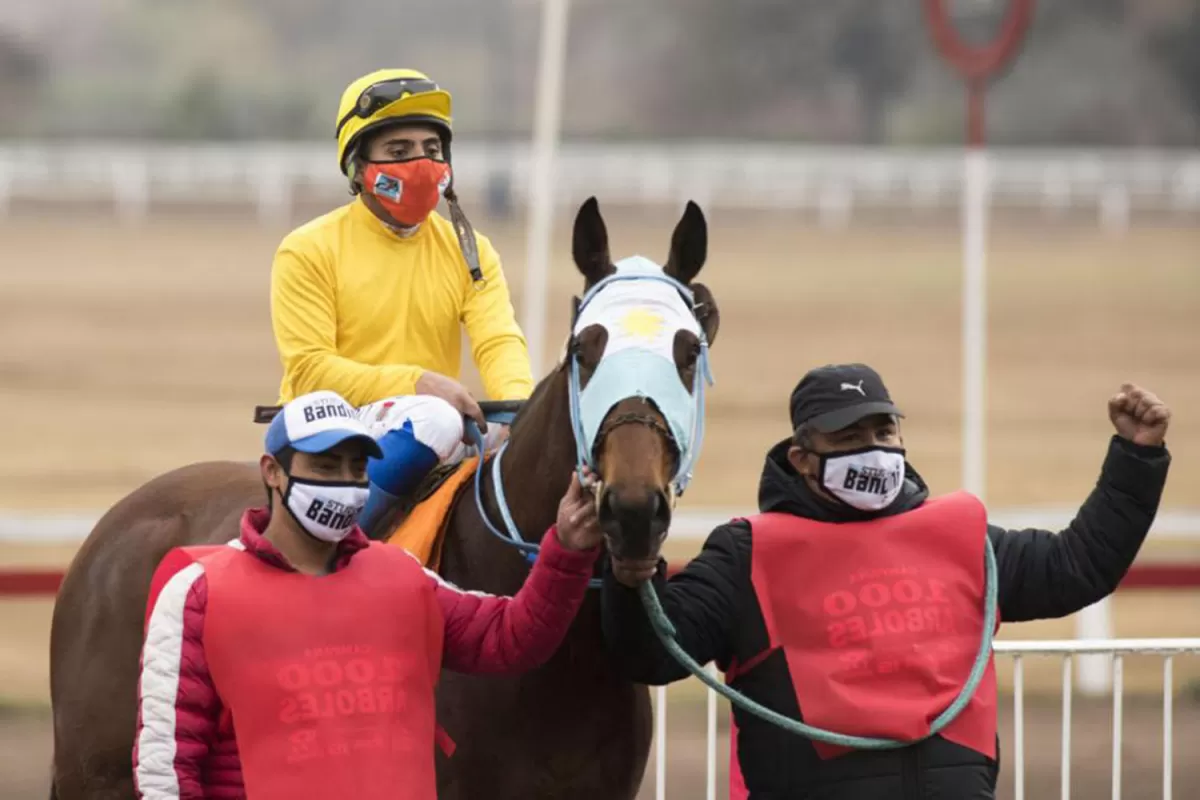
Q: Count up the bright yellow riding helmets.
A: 1